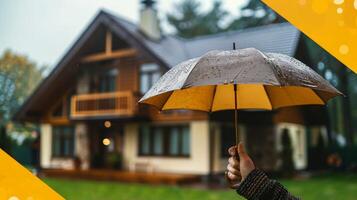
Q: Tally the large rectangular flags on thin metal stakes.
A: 0